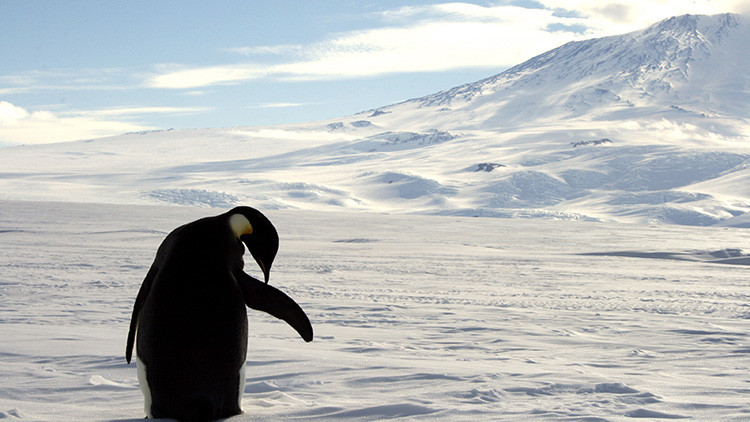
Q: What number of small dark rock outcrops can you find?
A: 2